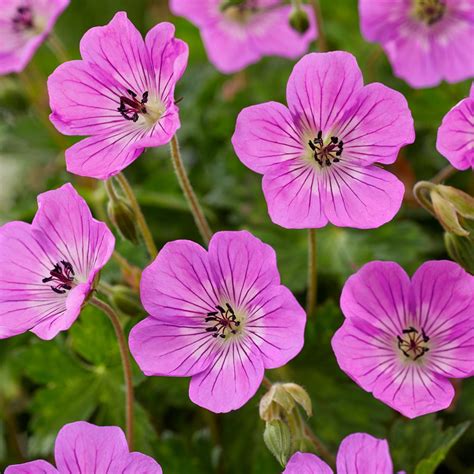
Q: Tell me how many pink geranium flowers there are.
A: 11